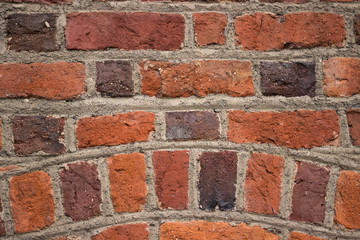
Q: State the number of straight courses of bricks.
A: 3